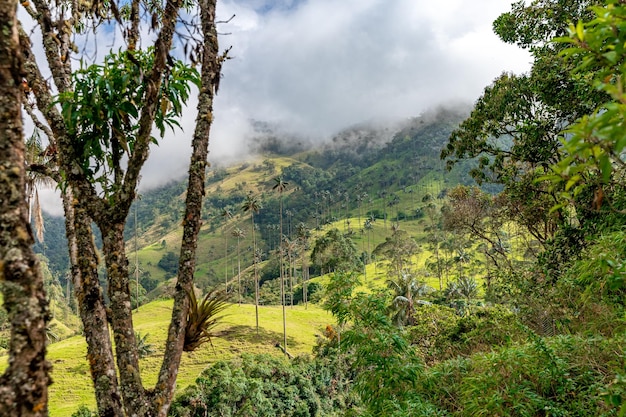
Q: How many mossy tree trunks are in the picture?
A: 4